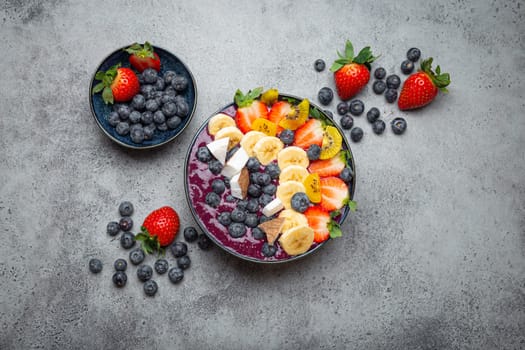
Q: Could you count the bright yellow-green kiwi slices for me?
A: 5